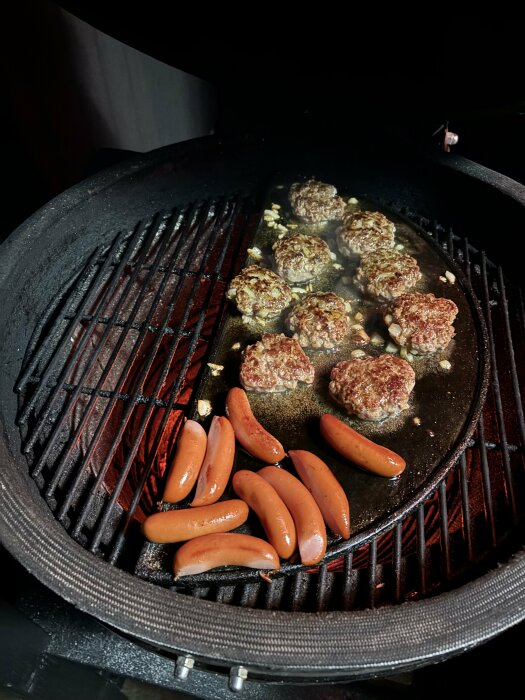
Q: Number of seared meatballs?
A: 9